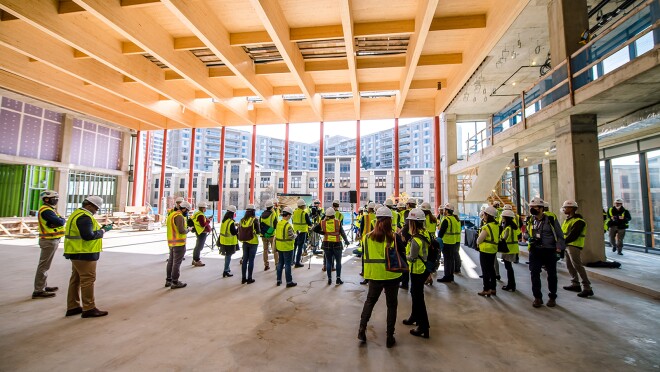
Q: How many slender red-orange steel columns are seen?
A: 11